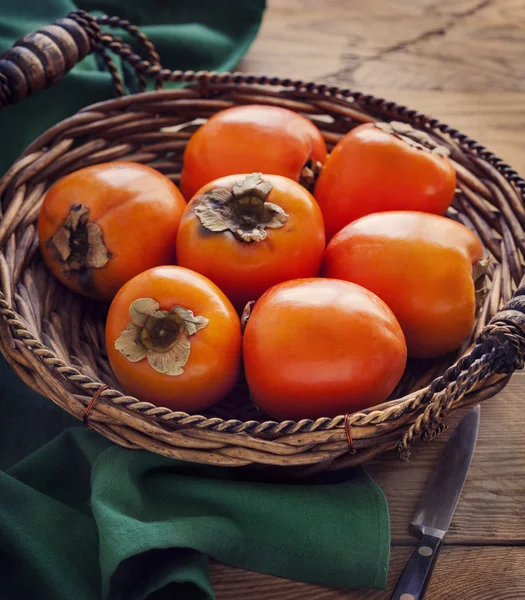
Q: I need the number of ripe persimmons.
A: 7